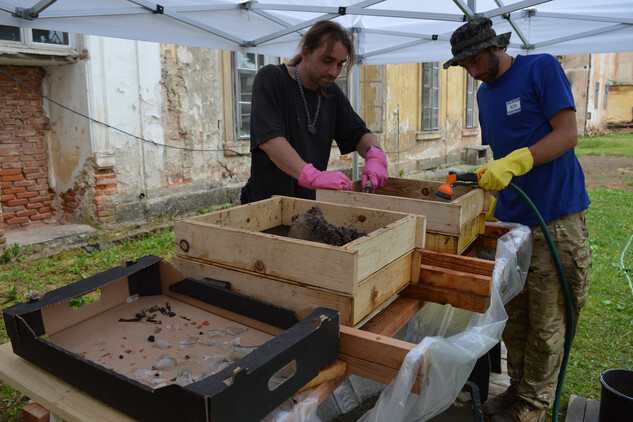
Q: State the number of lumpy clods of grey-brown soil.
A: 1